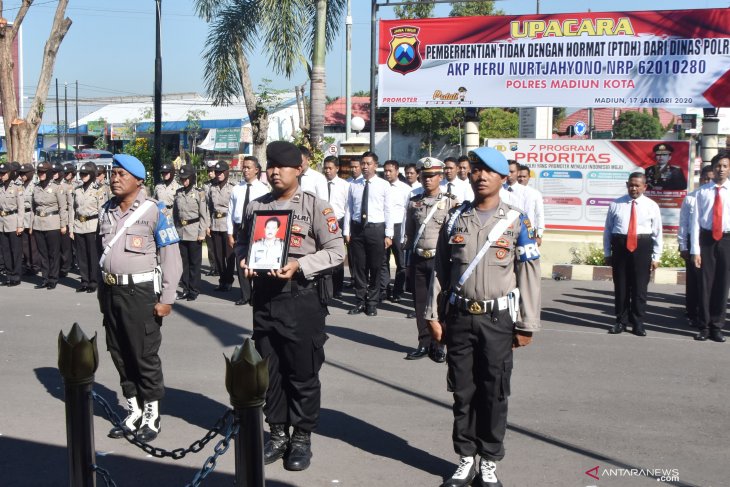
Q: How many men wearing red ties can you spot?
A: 2